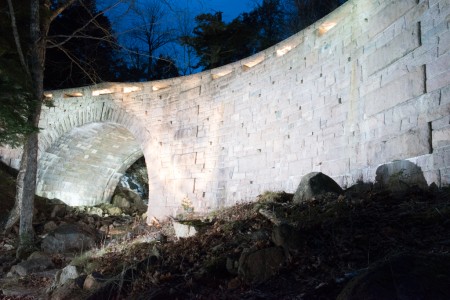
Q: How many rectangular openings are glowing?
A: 9